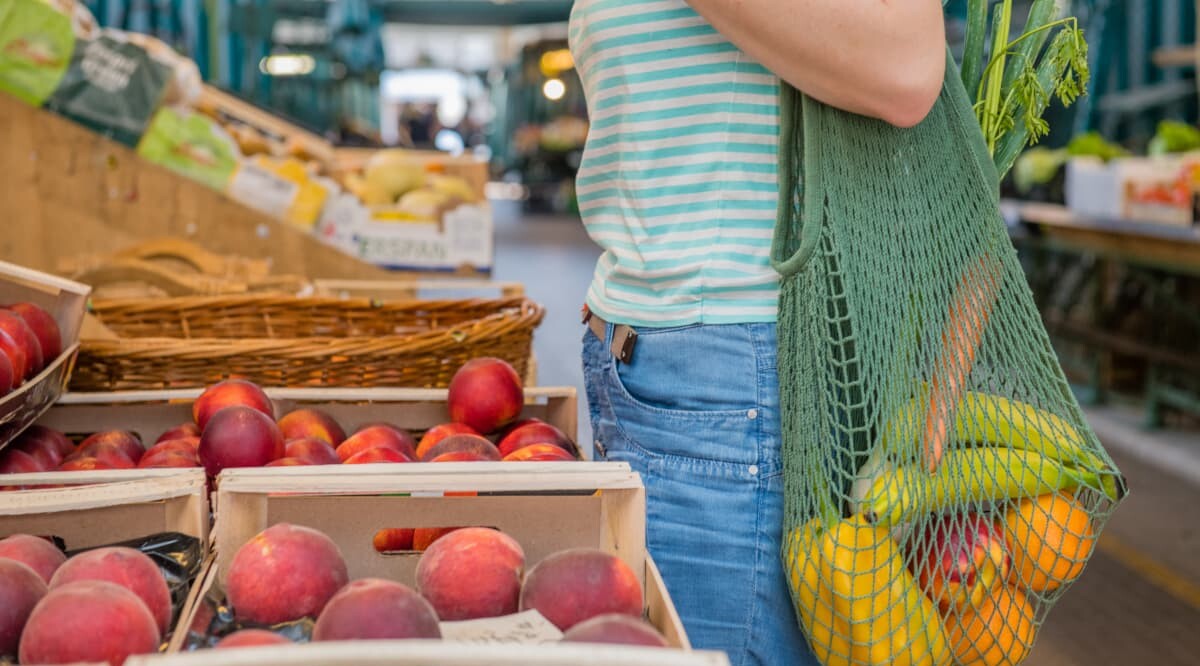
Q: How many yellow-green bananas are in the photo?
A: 2